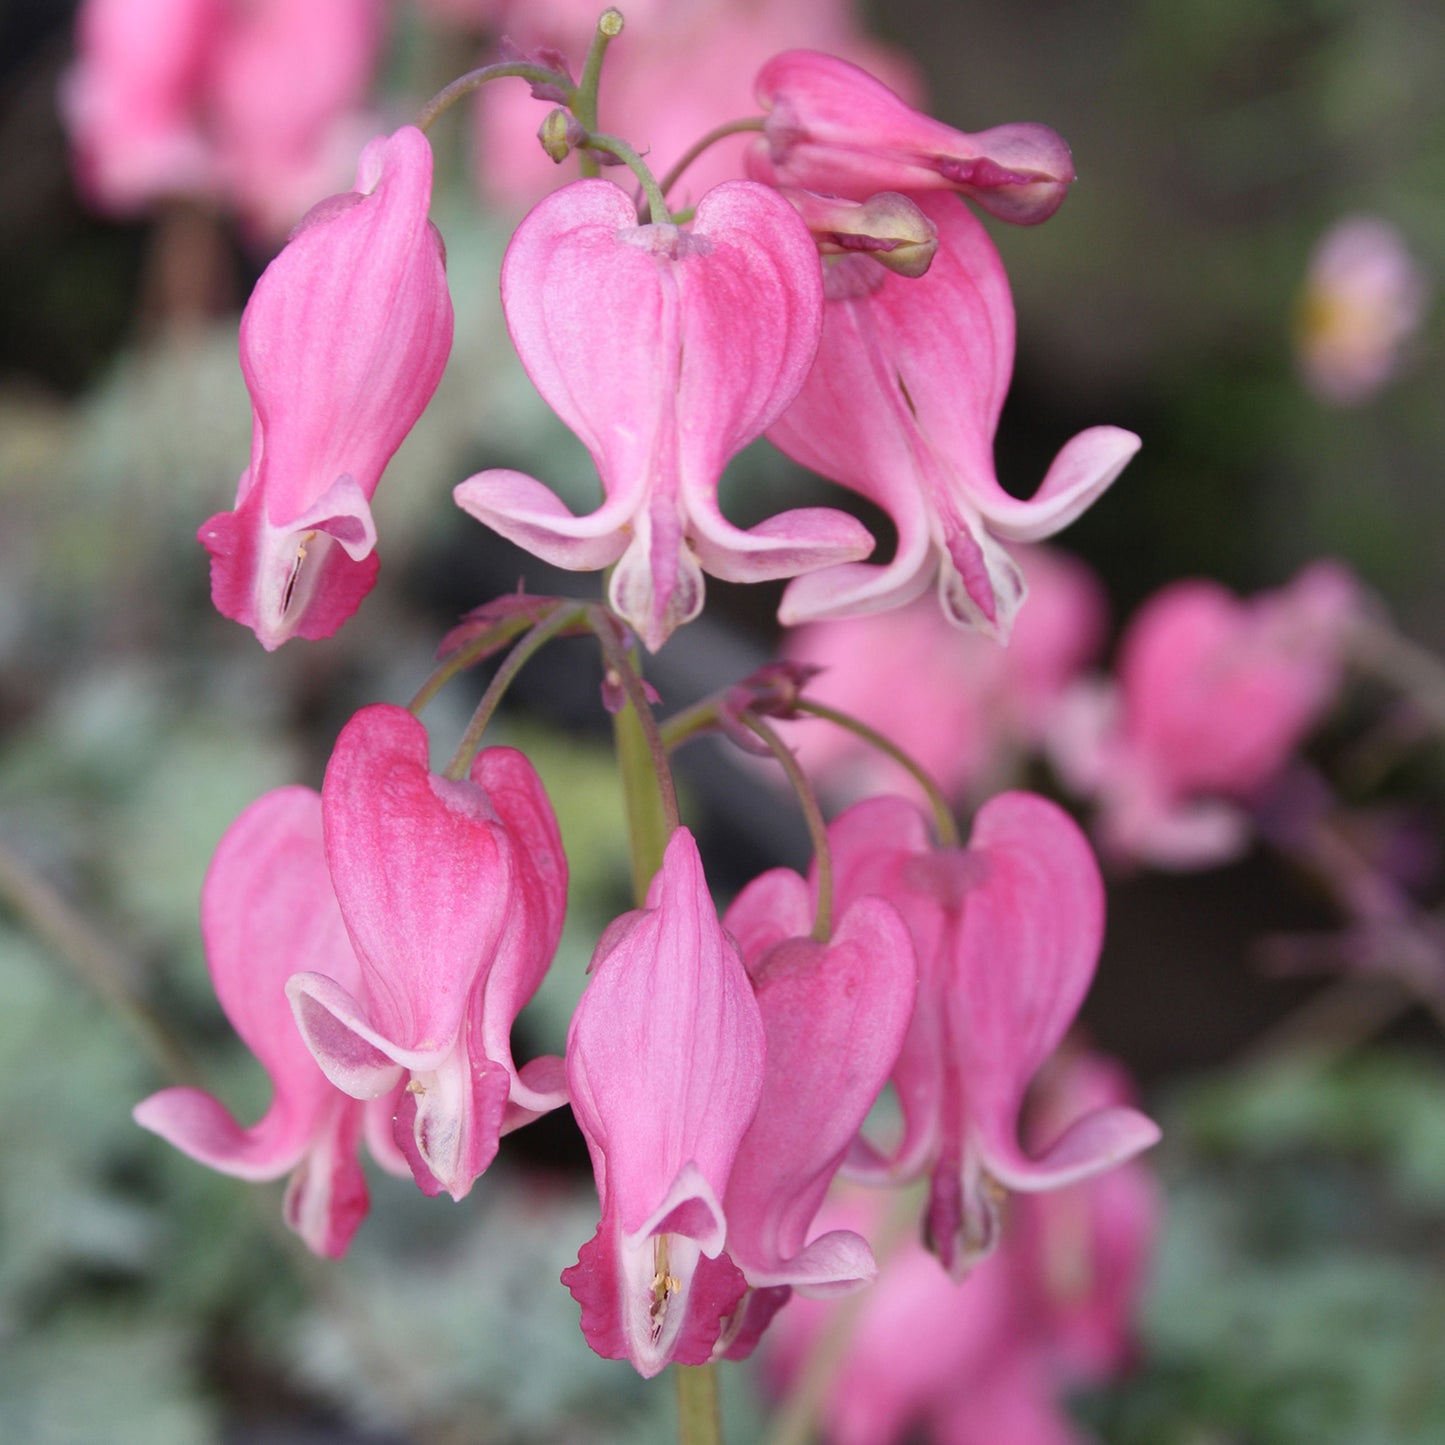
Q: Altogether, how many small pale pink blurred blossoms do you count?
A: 1